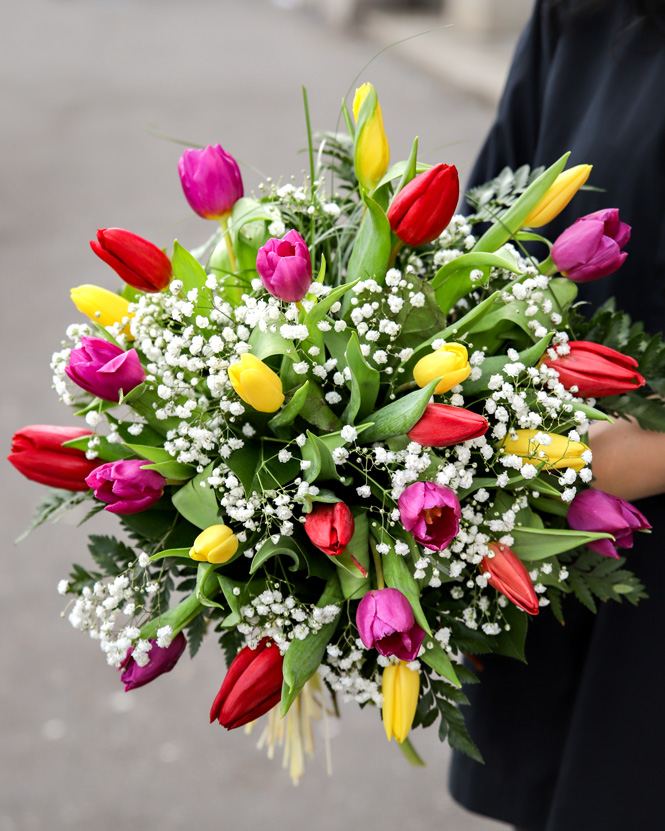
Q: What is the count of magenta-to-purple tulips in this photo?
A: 9